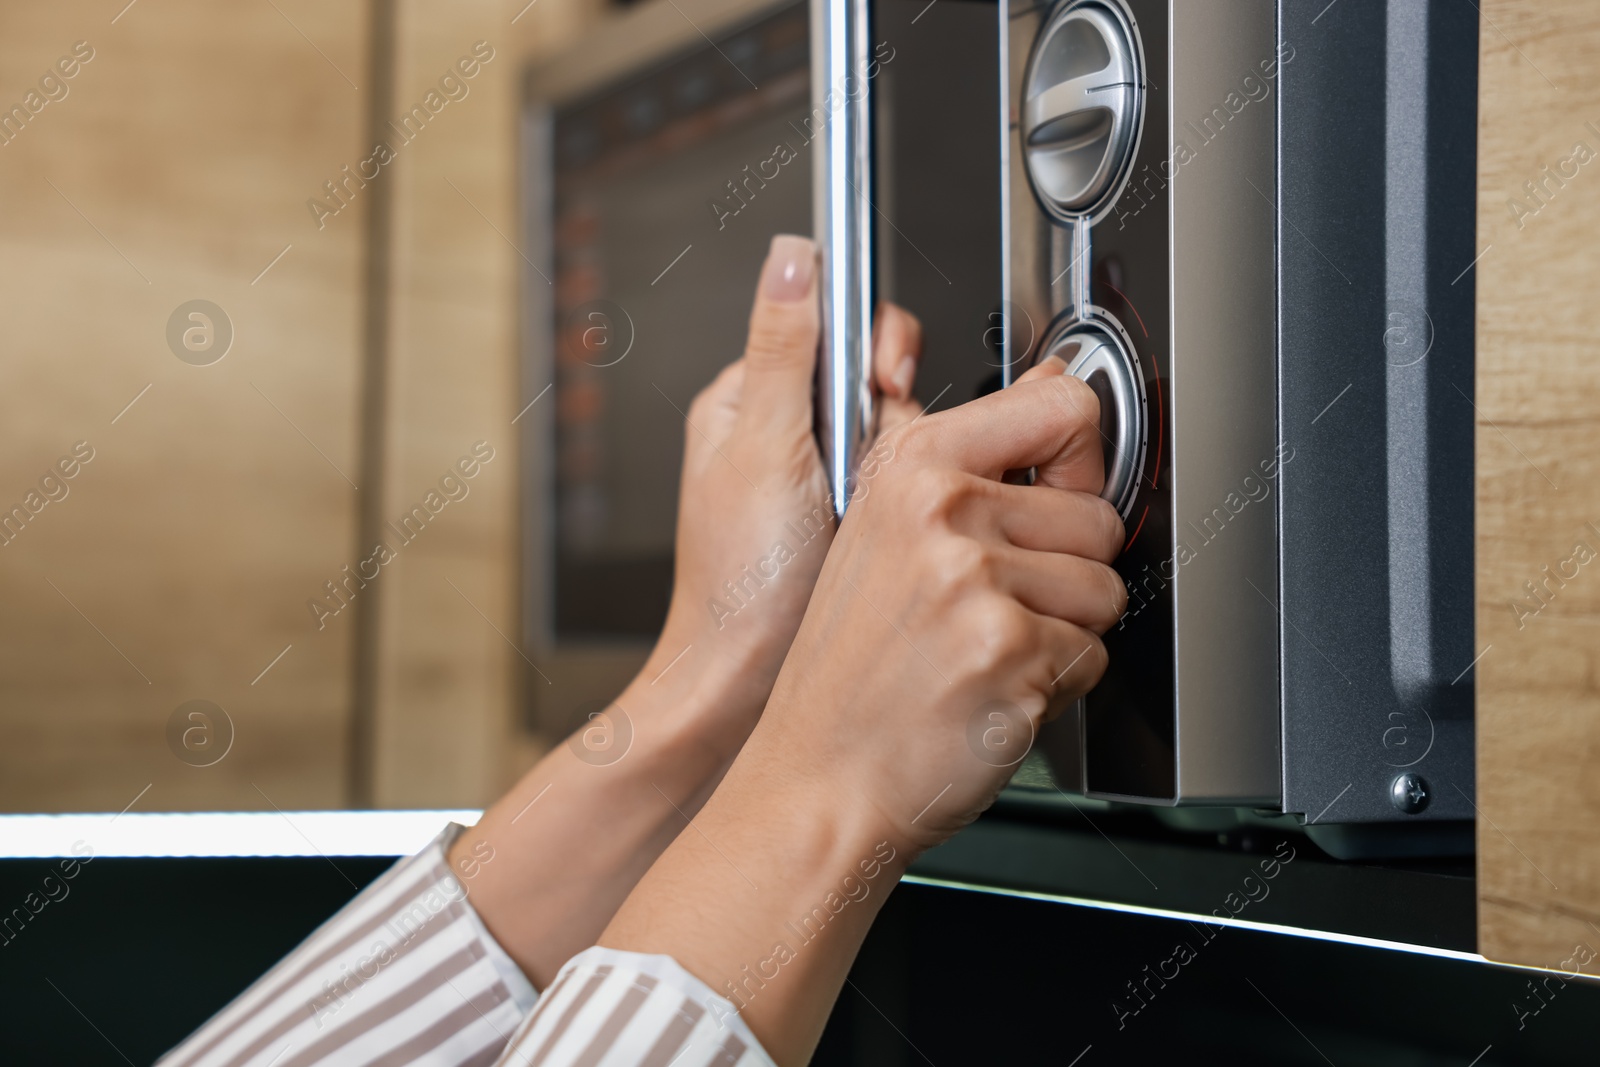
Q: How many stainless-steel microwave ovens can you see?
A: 1